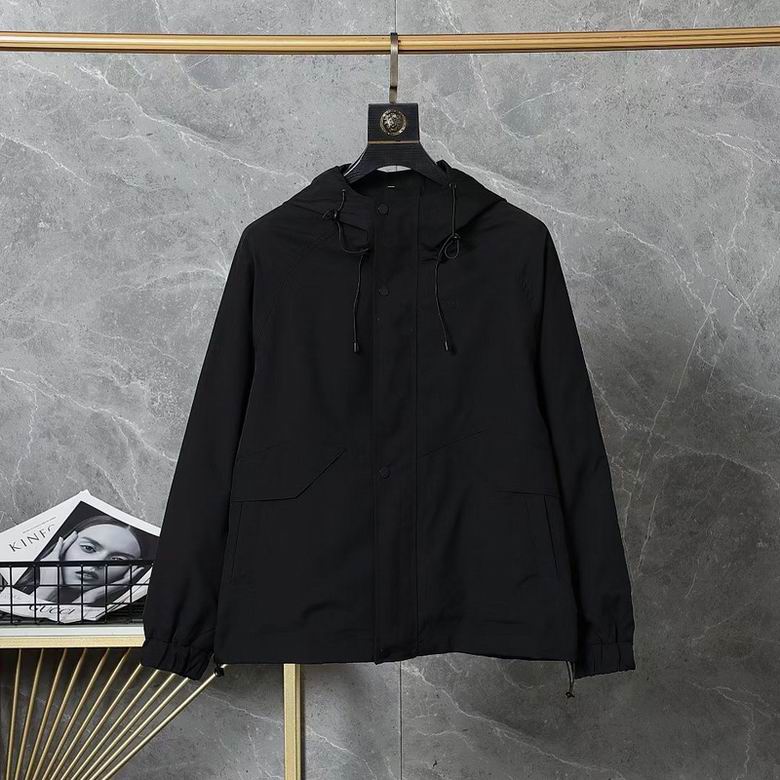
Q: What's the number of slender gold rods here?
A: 11